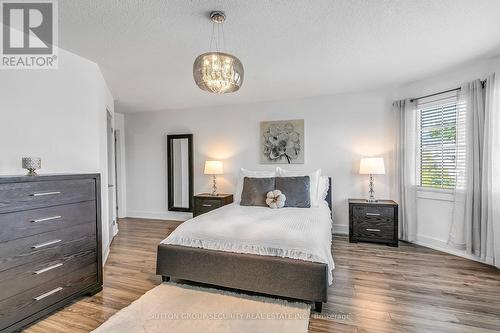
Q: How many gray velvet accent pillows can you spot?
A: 2